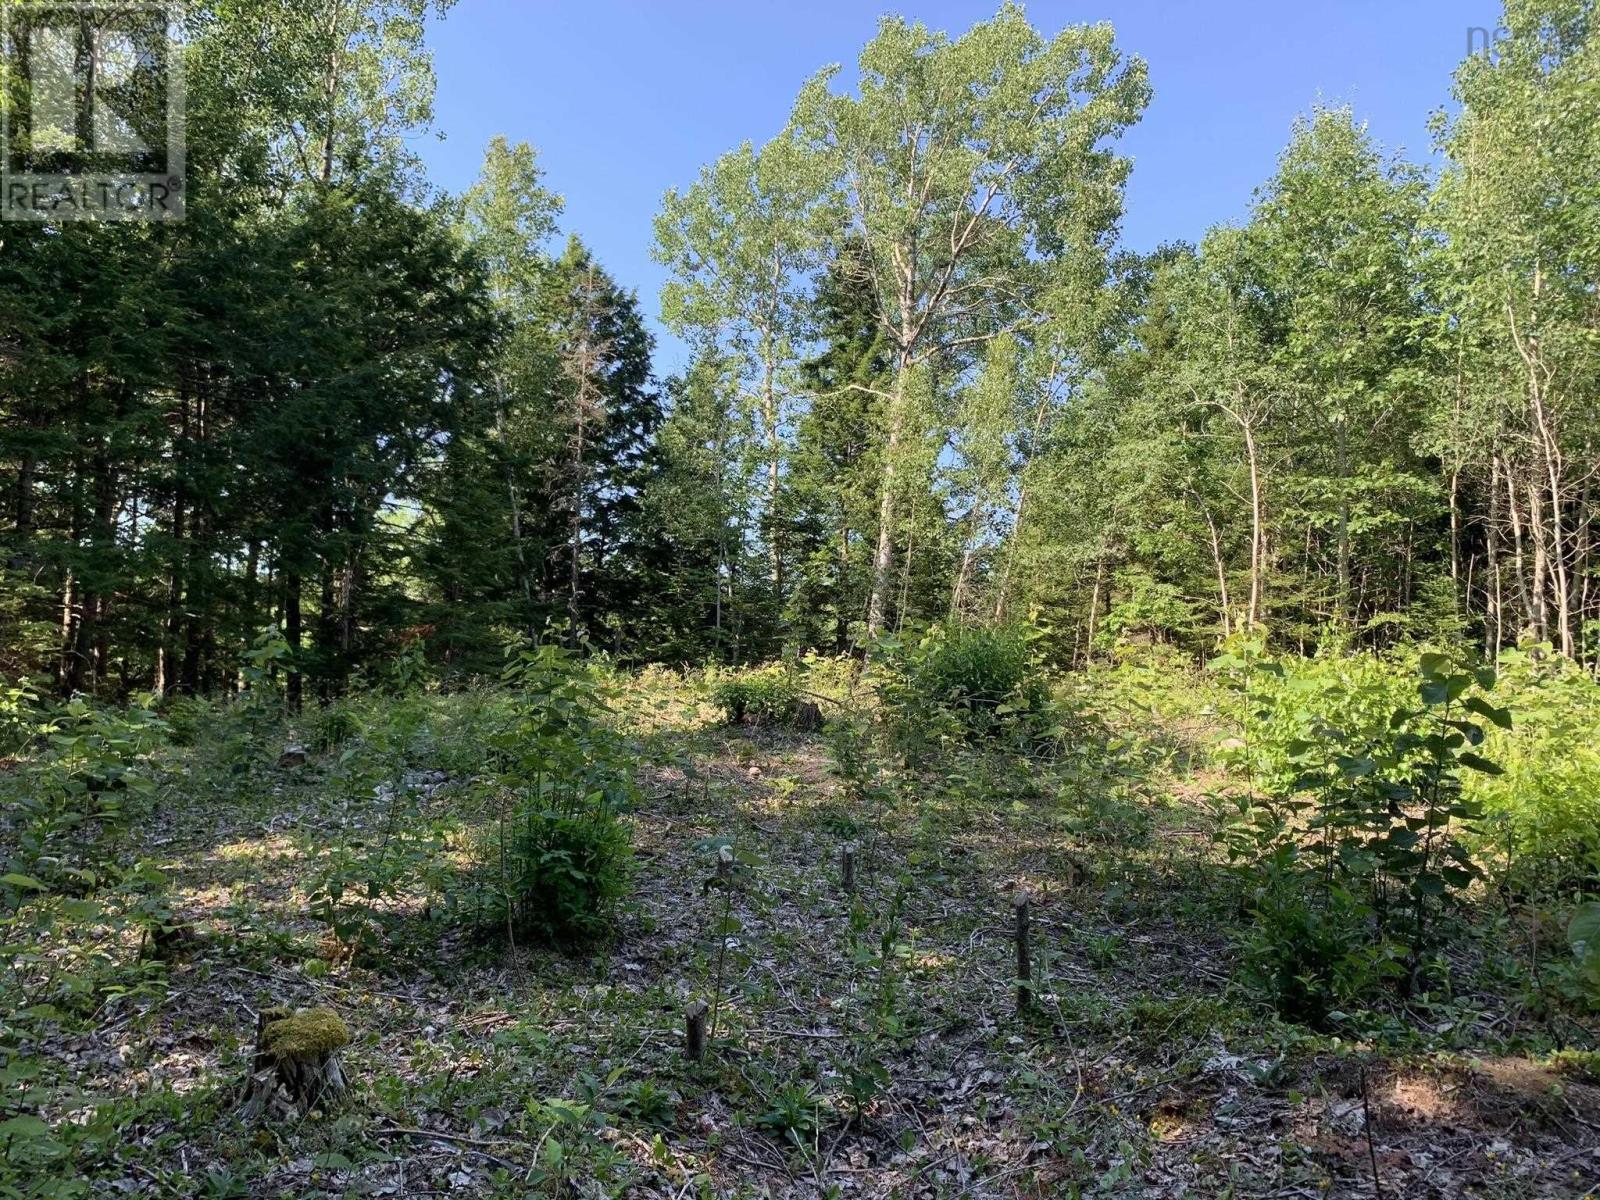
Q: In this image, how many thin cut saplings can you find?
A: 4